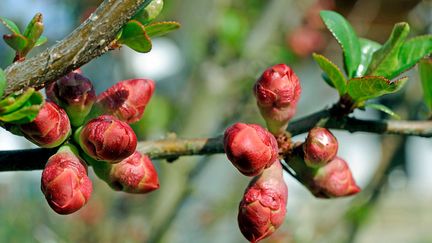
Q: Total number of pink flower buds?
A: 11